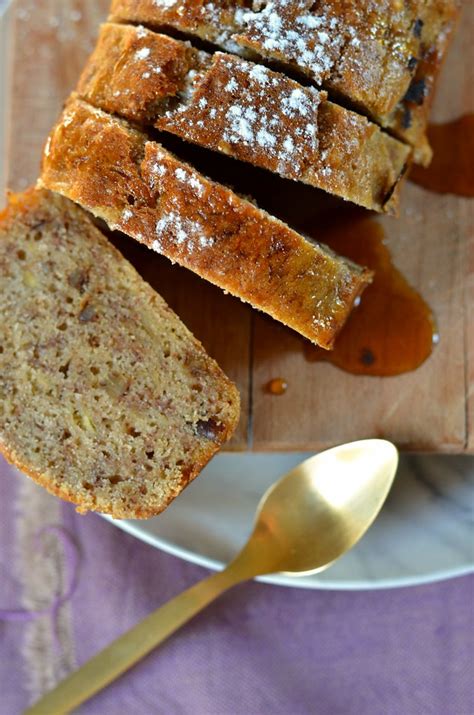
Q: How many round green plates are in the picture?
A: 0